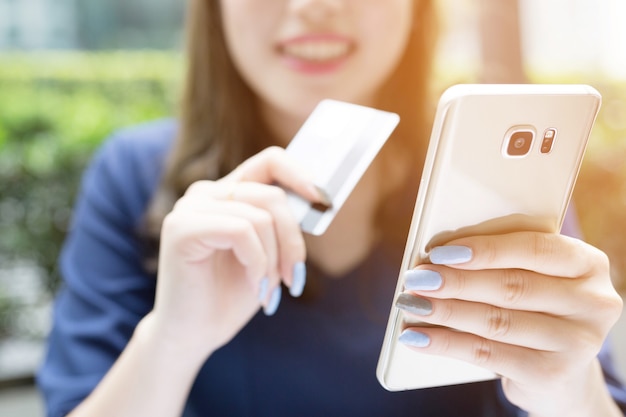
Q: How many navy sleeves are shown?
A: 2